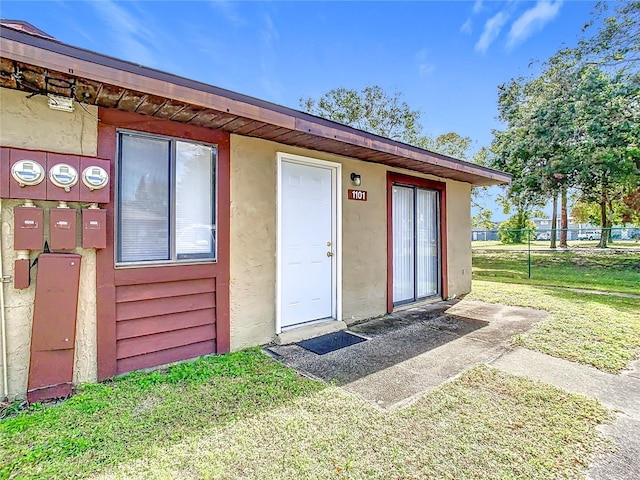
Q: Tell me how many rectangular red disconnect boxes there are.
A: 3